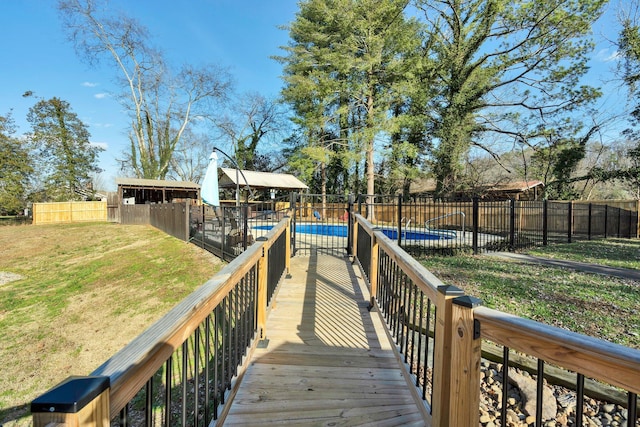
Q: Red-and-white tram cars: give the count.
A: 0